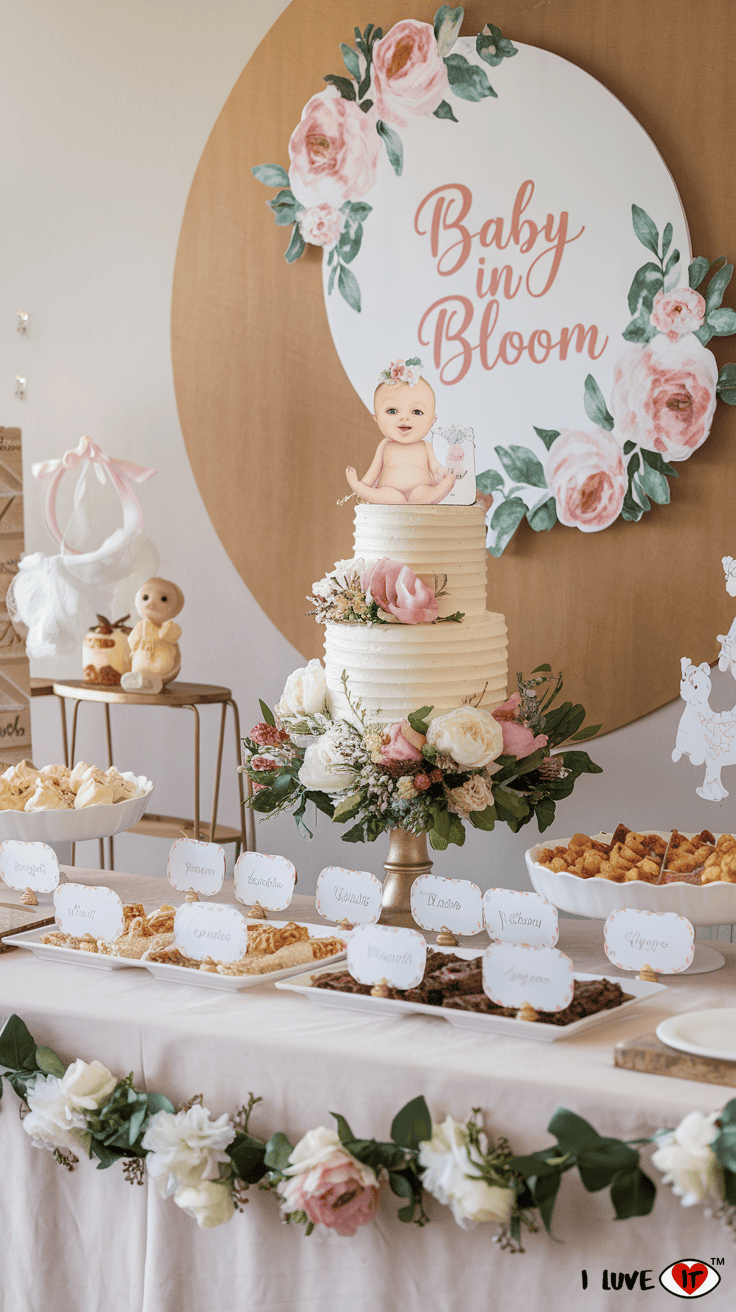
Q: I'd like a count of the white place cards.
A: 11